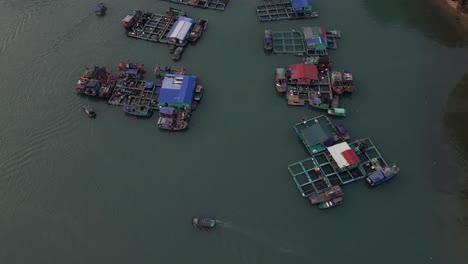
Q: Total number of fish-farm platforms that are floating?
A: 7